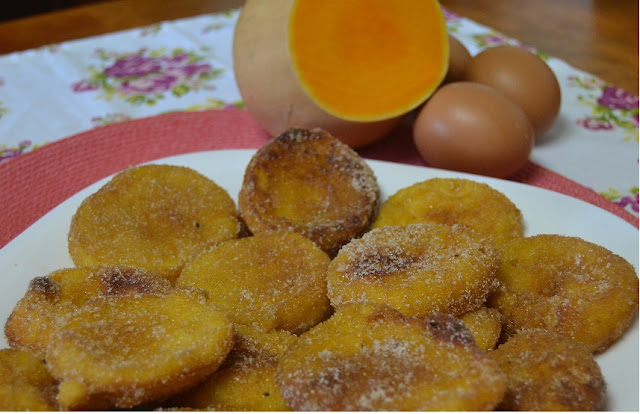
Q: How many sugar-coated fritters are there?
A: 13